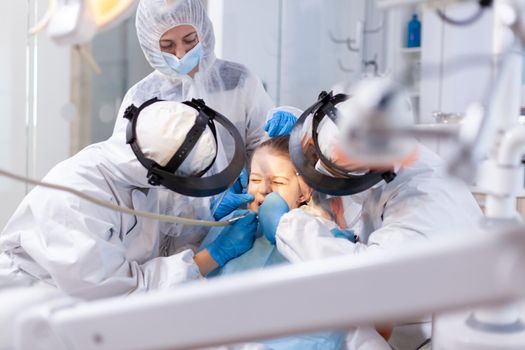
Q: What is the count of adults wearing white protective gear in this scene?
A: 3